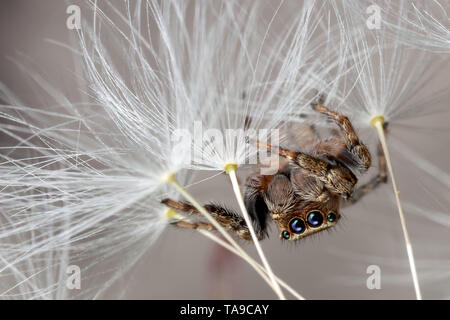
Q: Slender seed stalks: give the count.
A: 4